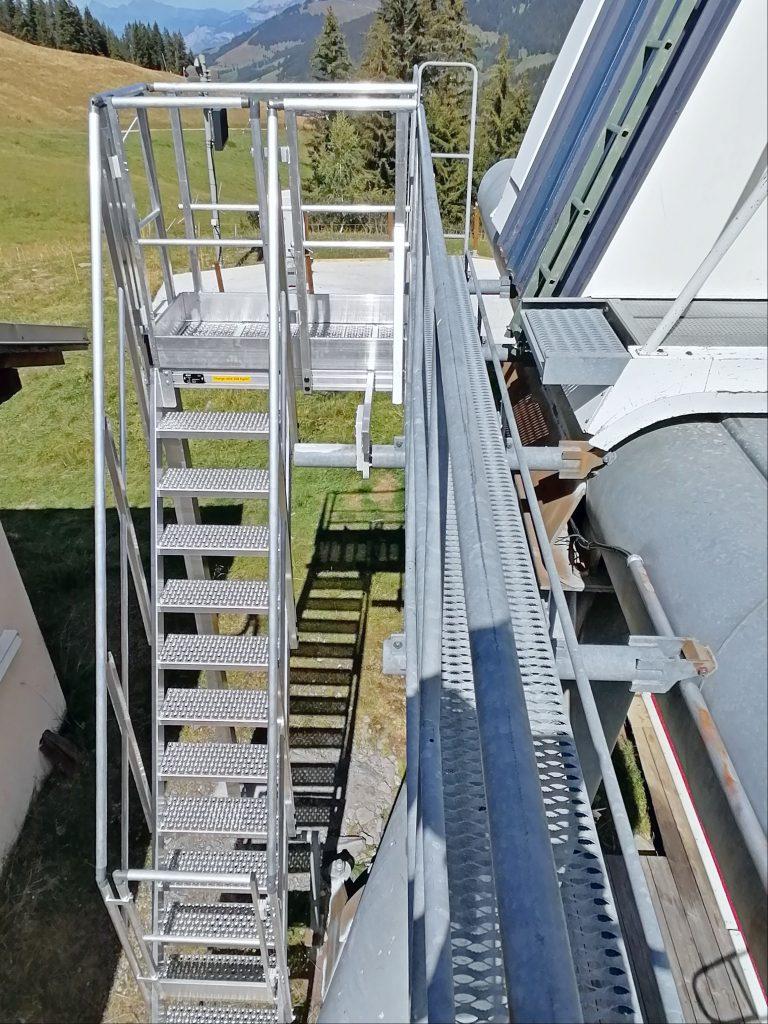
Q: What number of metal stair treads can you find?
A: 12